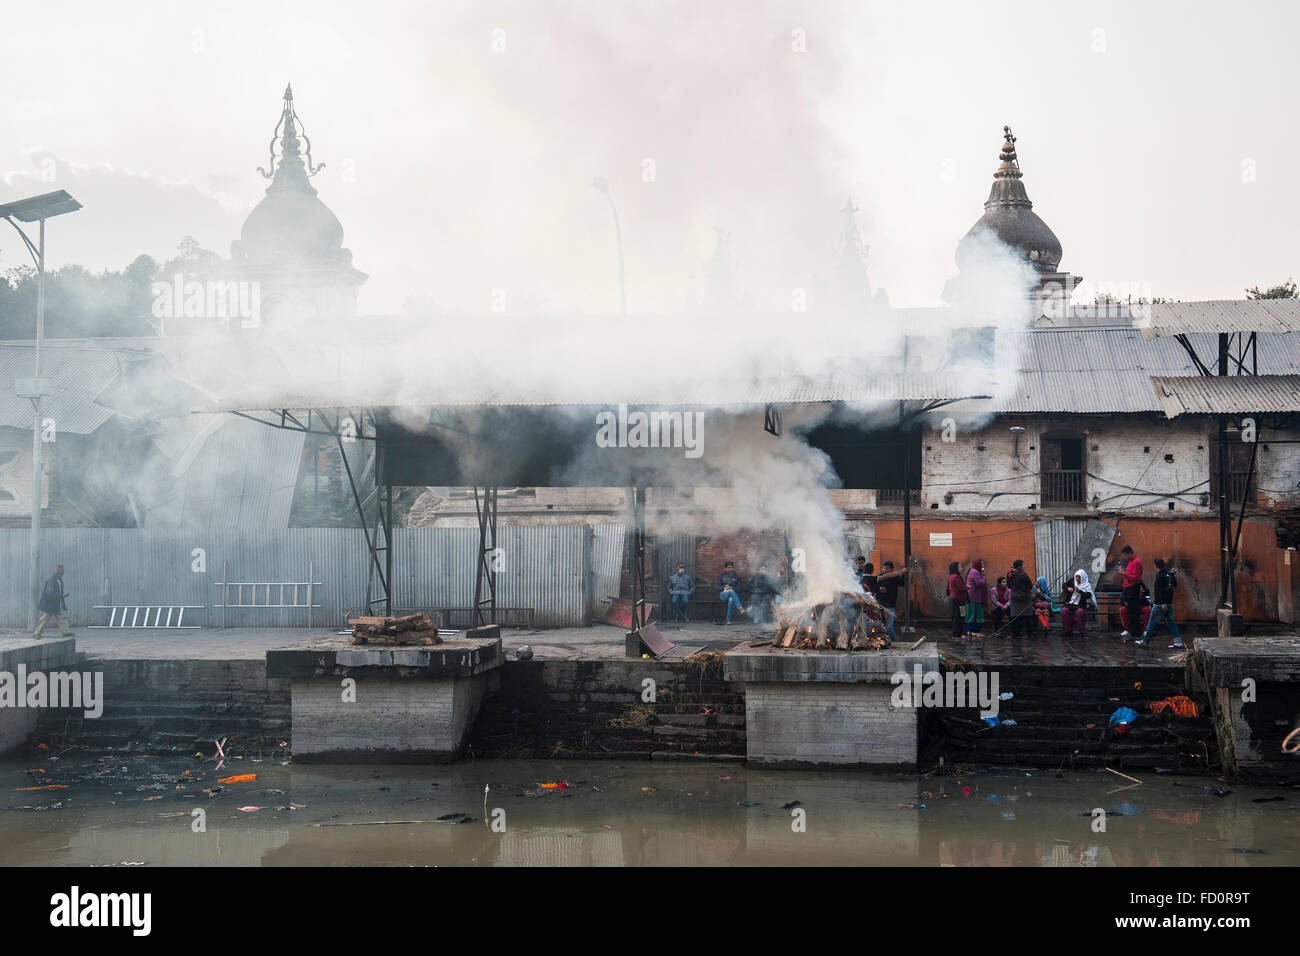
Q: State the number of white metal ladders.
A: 2